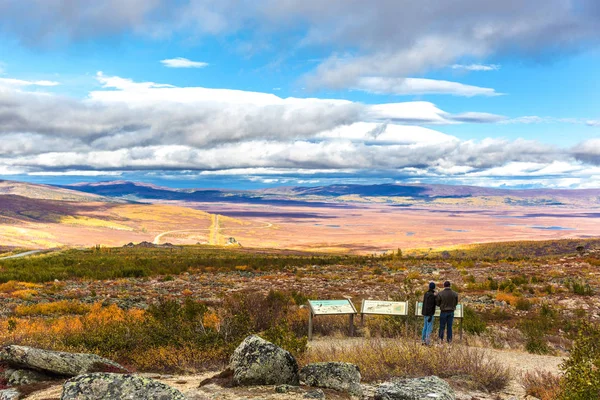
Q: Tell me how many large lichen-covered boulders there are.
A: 5